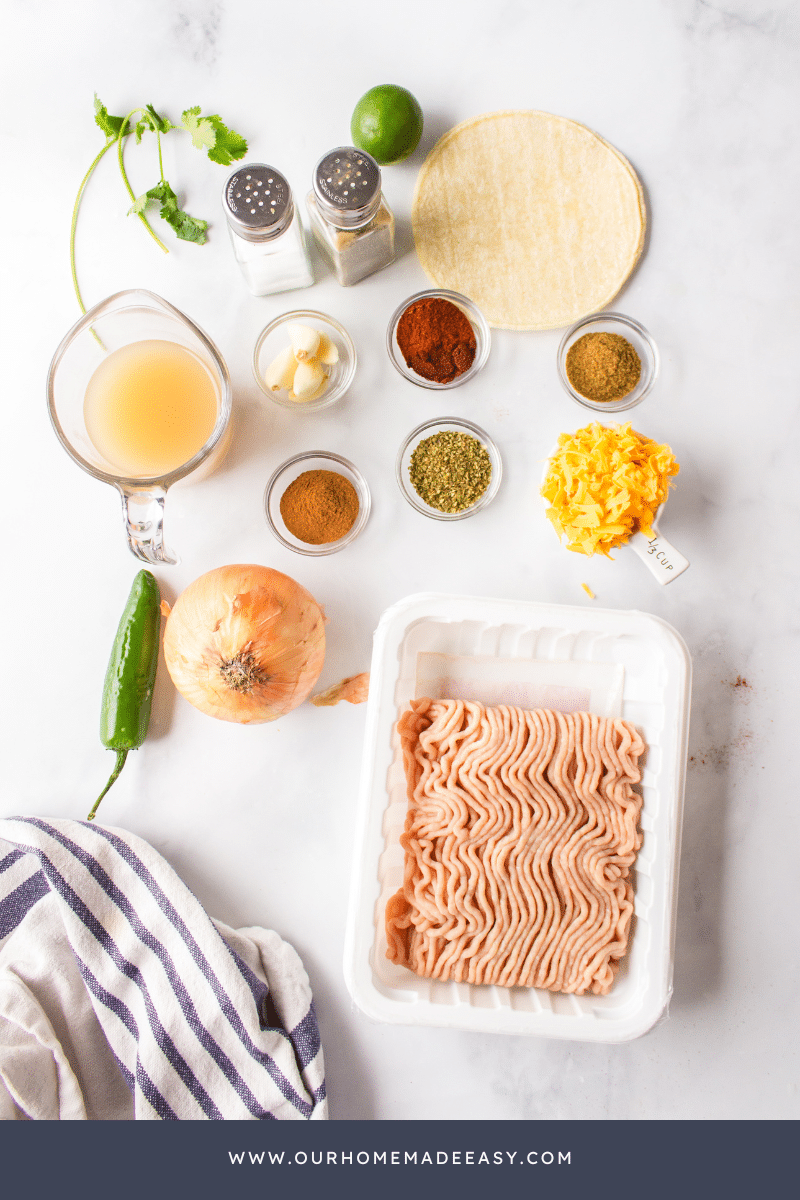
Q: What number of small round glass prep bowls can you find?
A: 5